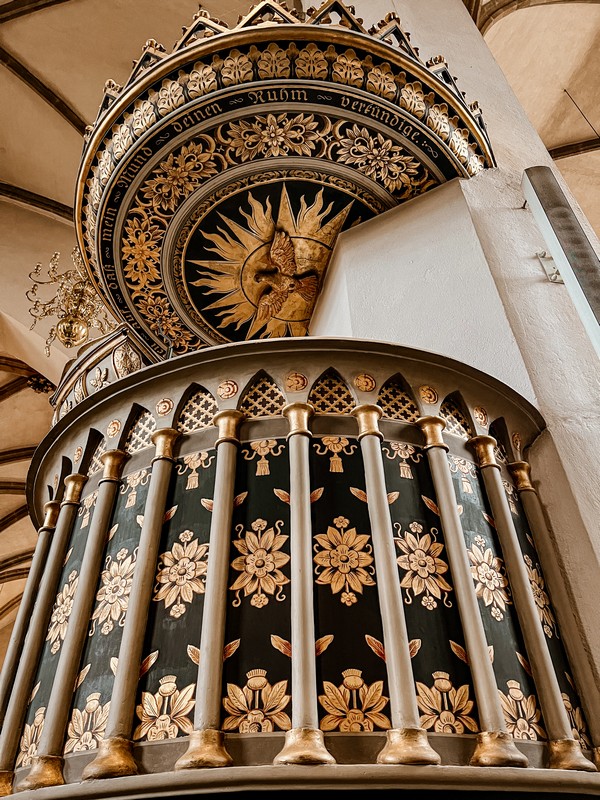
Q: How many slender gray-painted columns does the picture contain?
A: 10